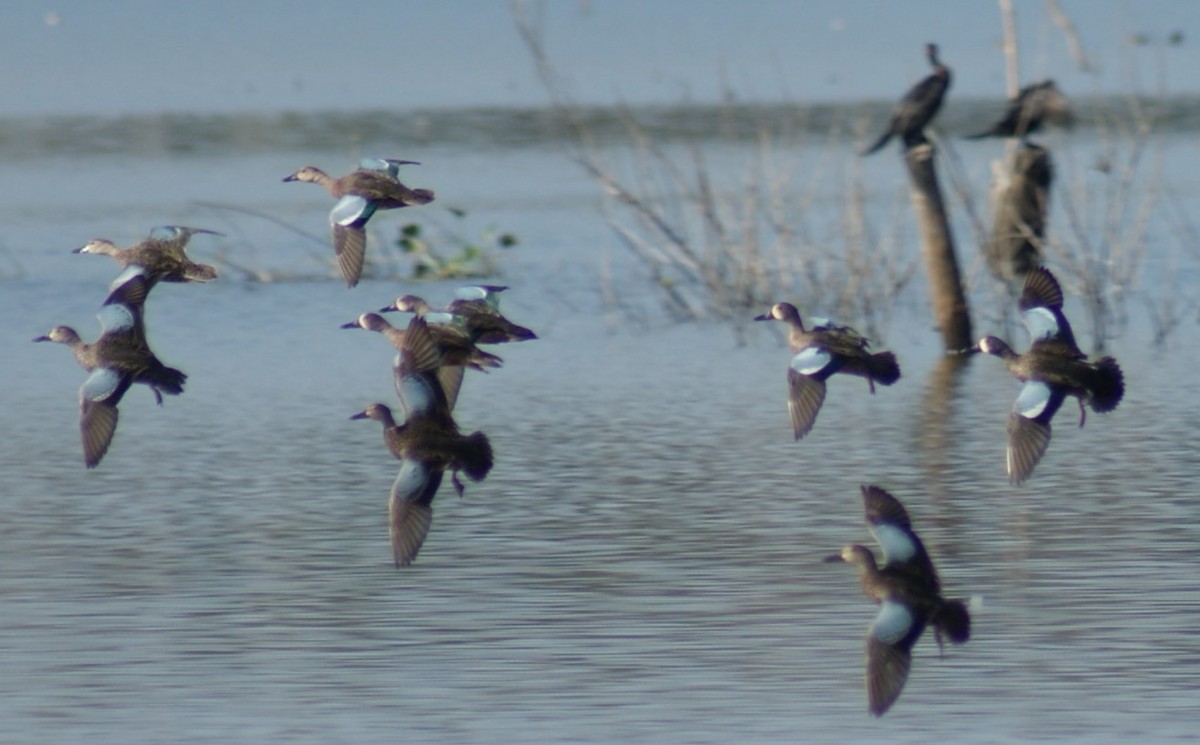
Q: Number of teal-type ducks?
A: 9